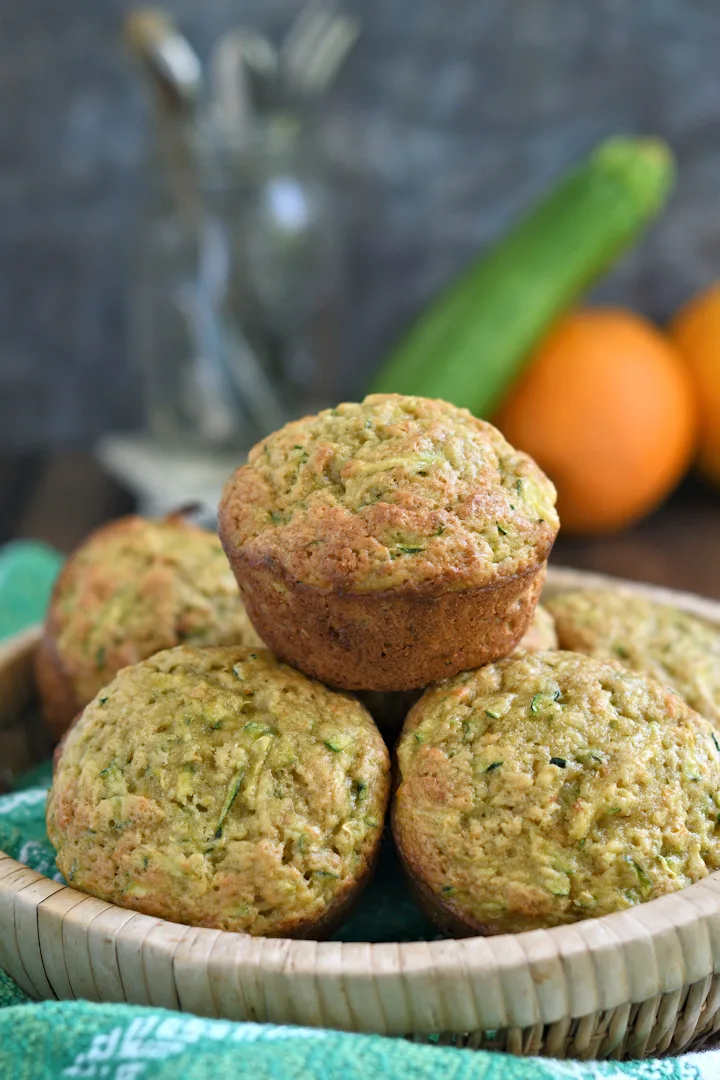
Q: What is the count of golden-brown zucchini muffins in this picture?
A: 6